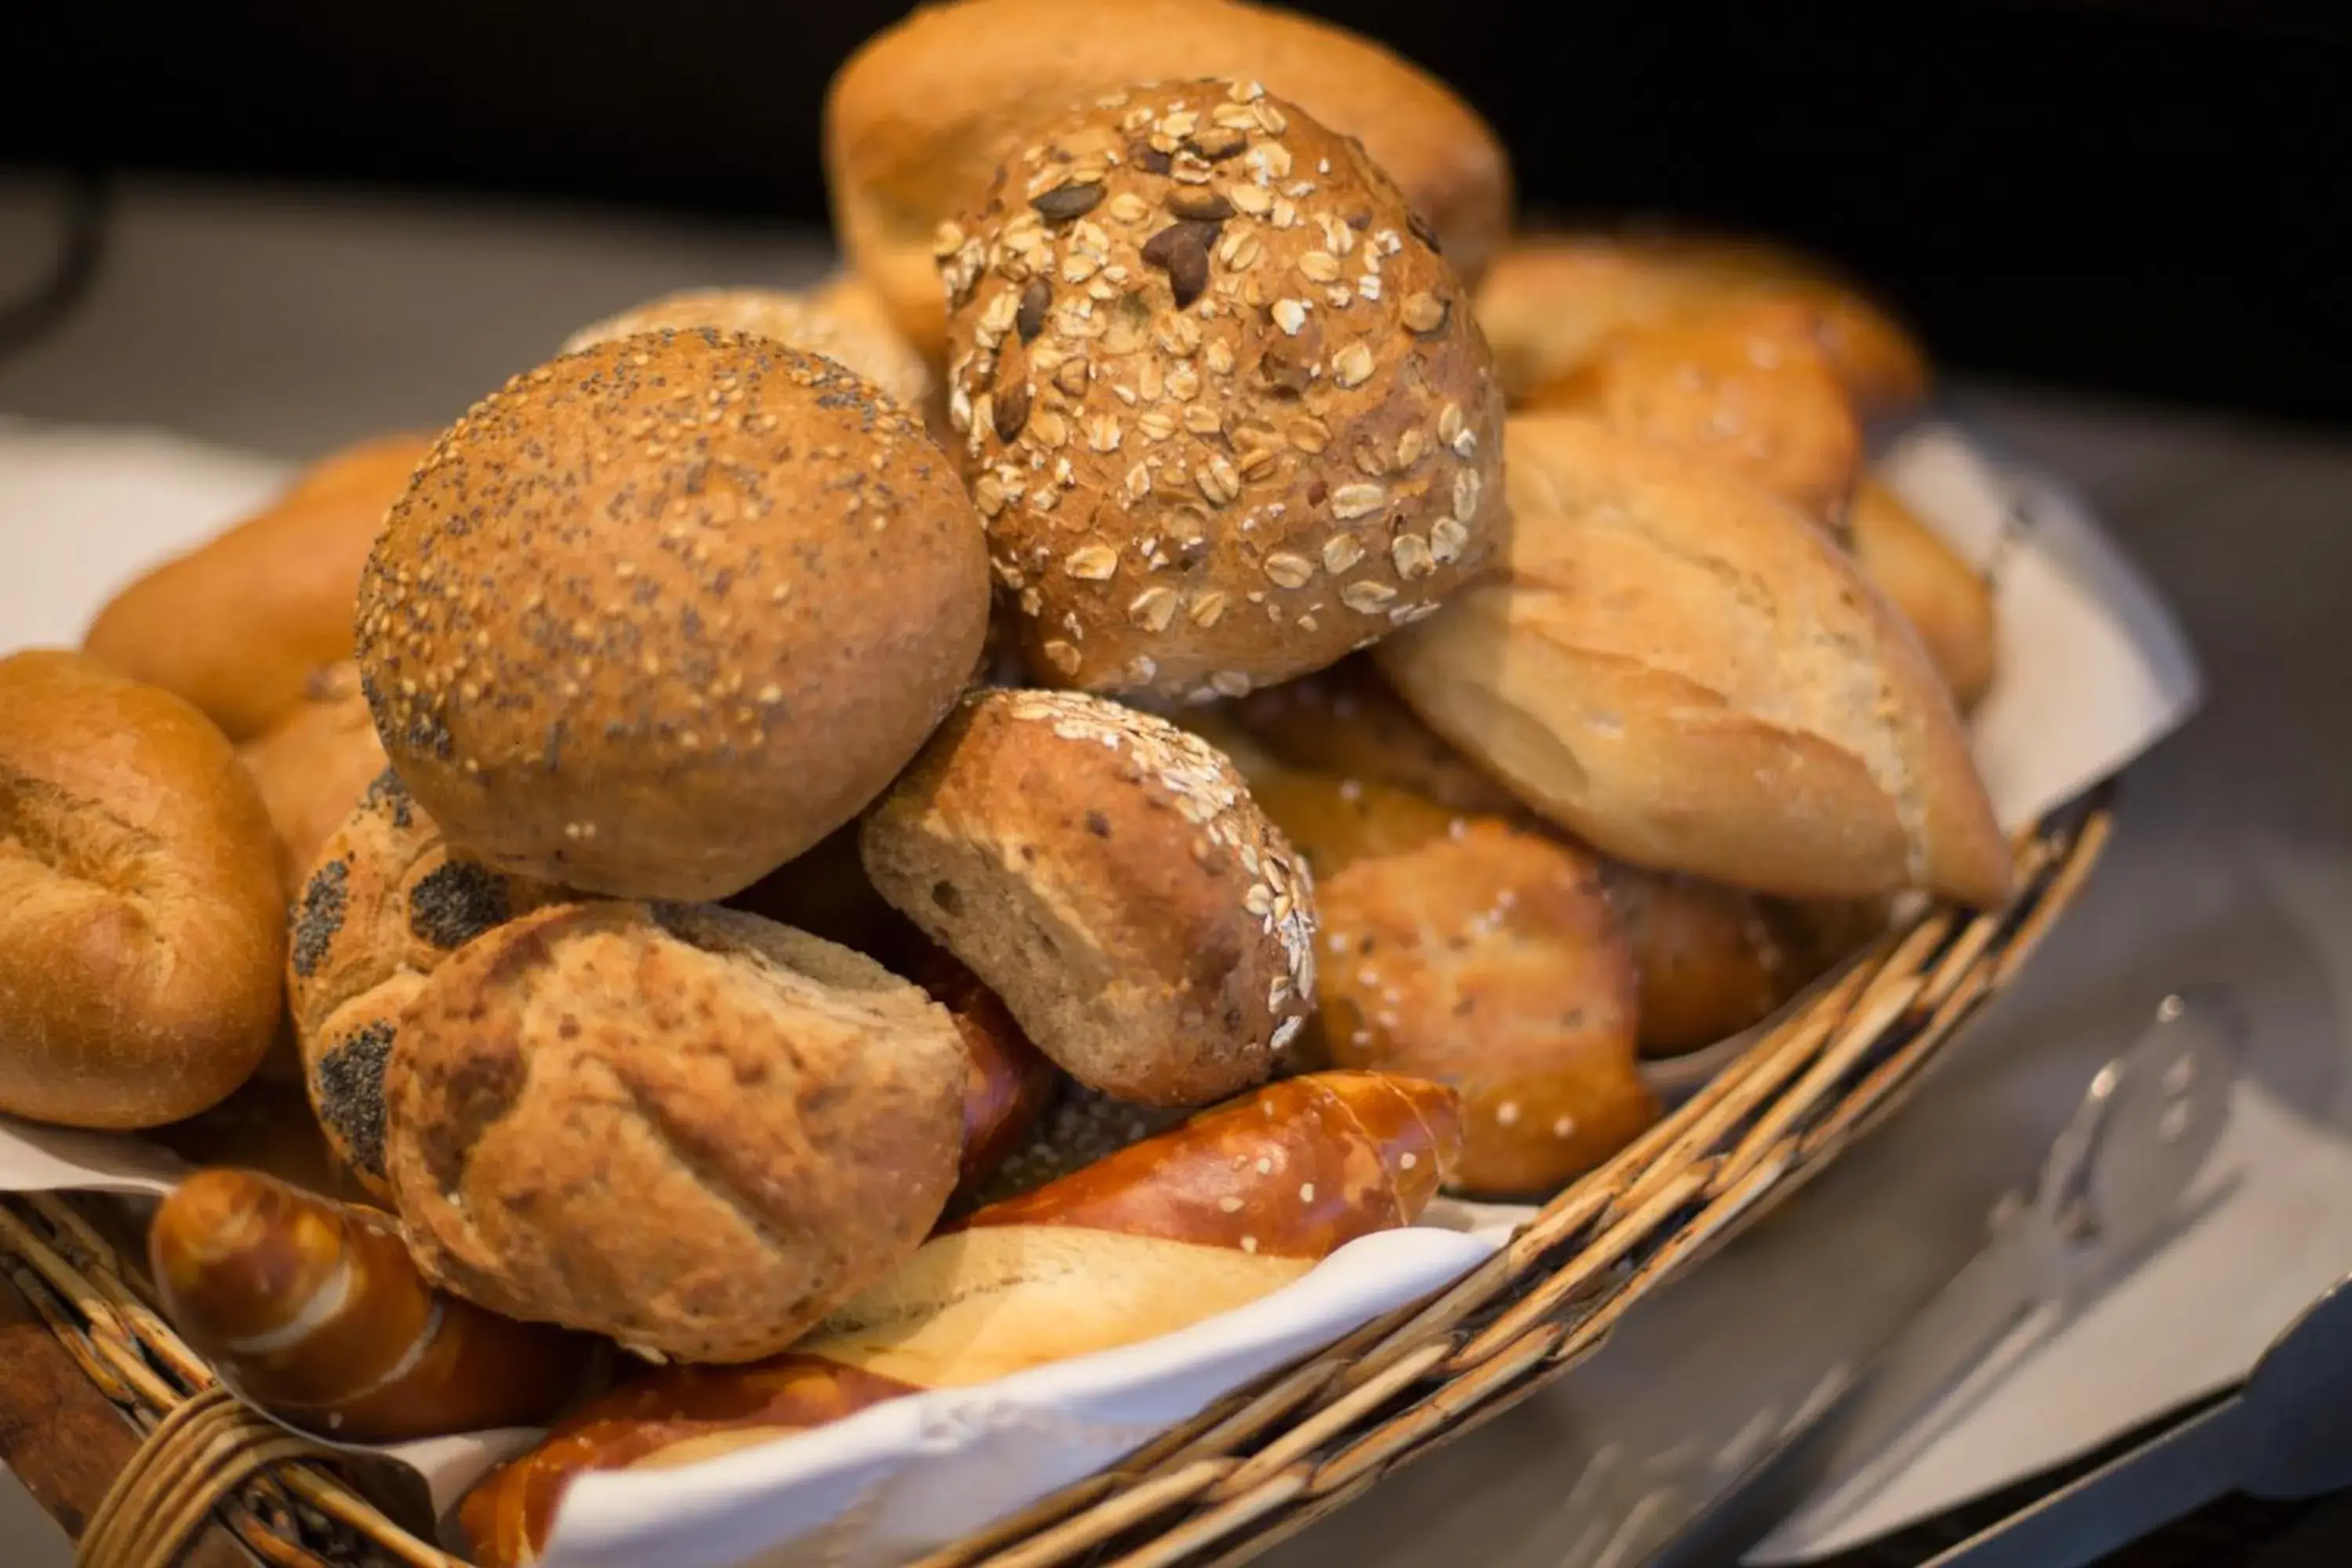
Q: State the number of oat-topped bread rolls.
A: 2